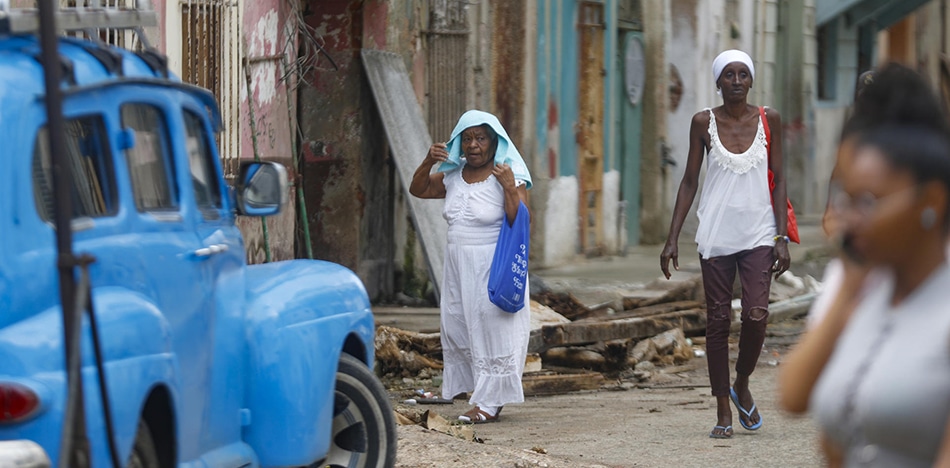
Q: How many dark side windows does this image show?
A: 3